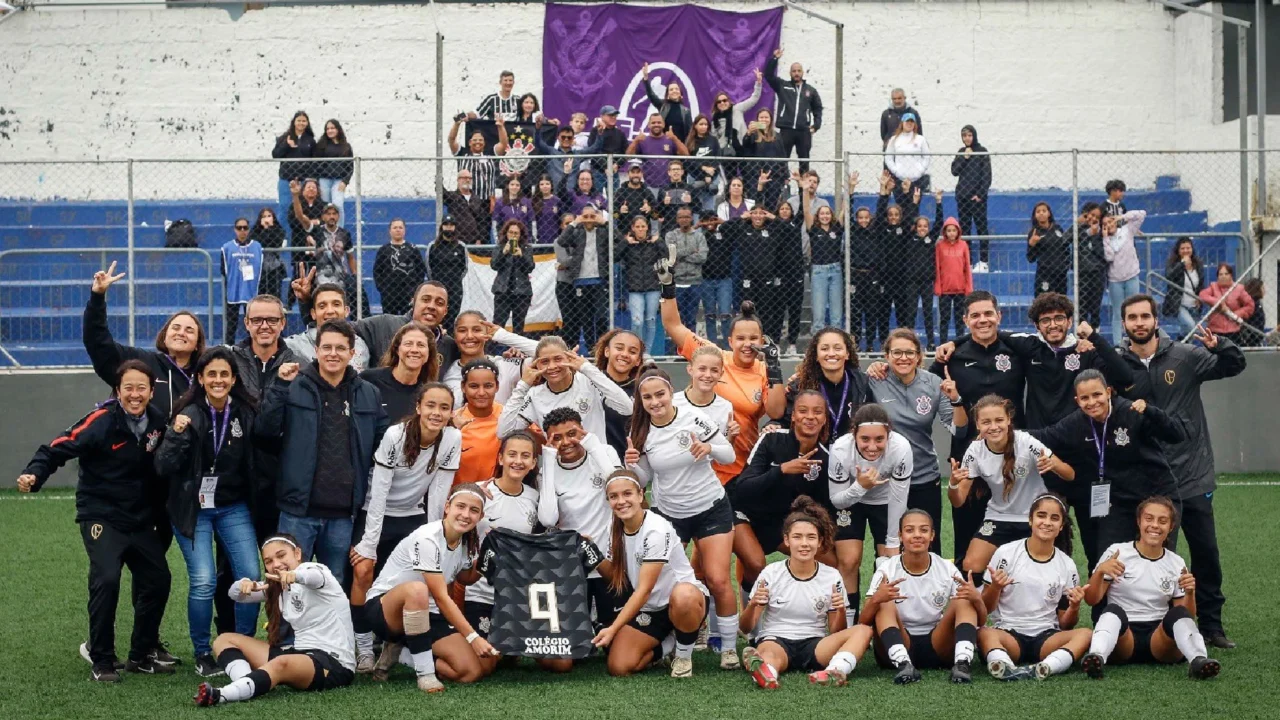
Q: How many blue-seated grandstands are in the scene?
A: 1